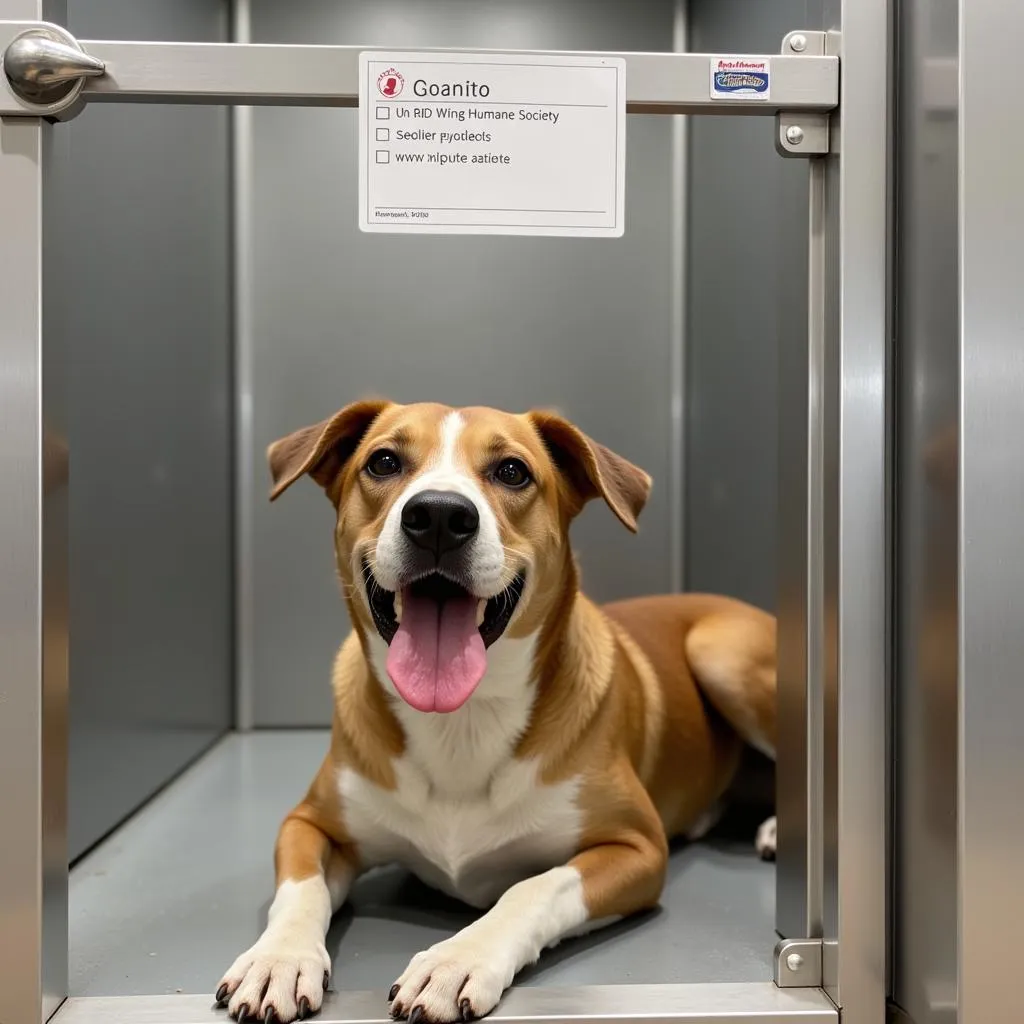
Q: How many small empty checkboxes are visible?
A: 3